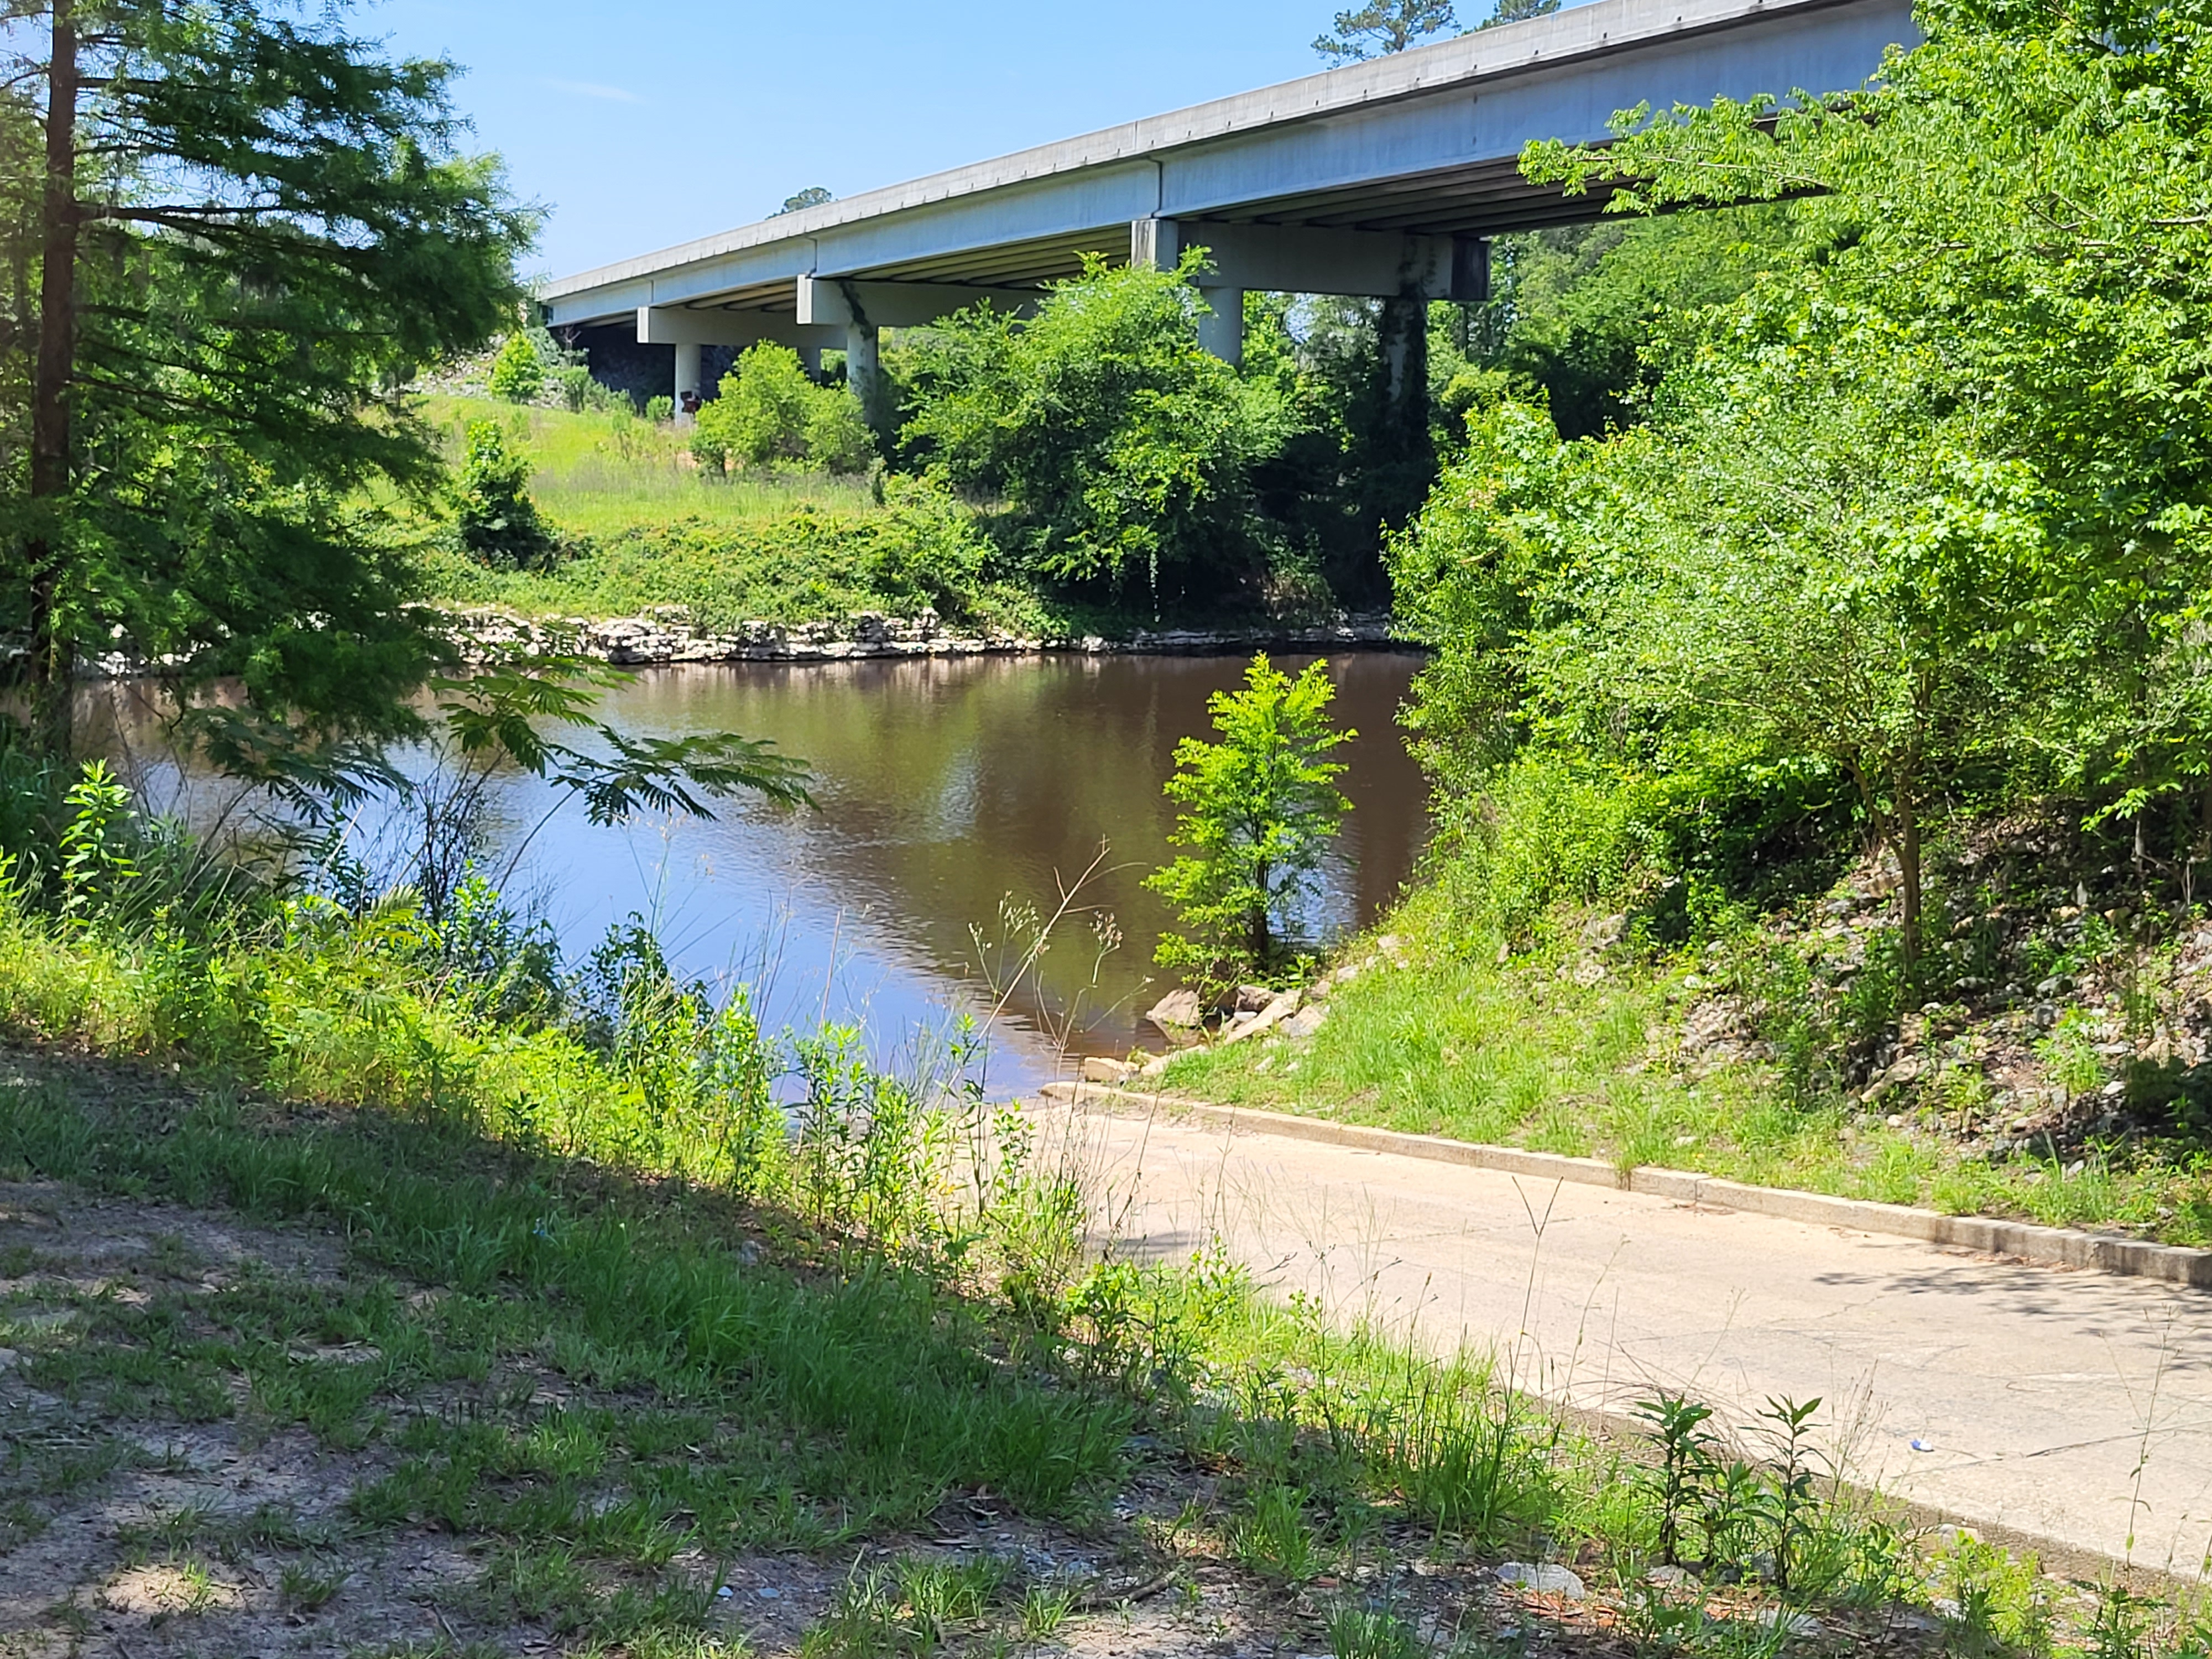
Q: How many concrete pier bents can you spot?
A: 3